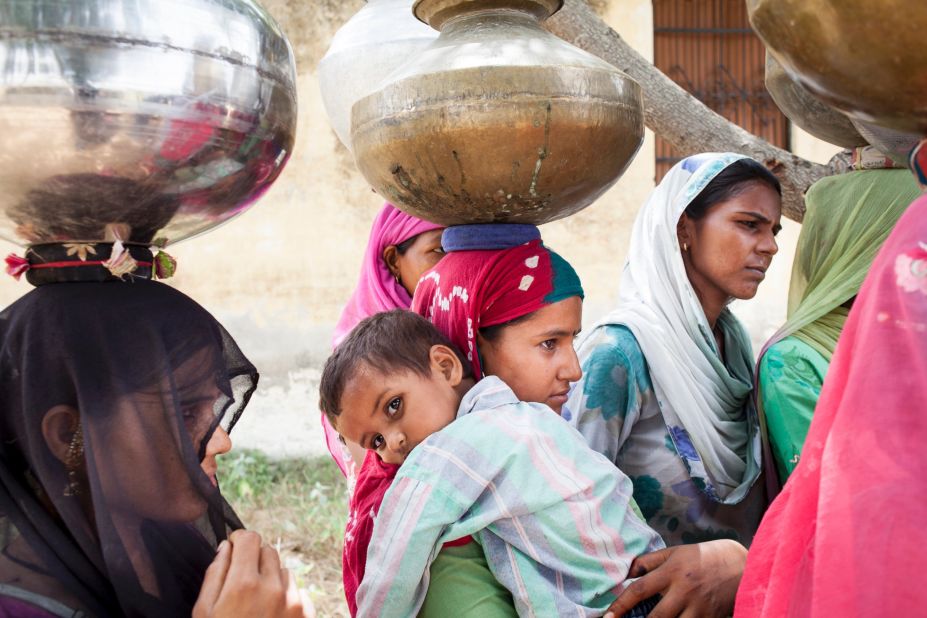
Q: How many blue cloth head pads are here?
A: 1